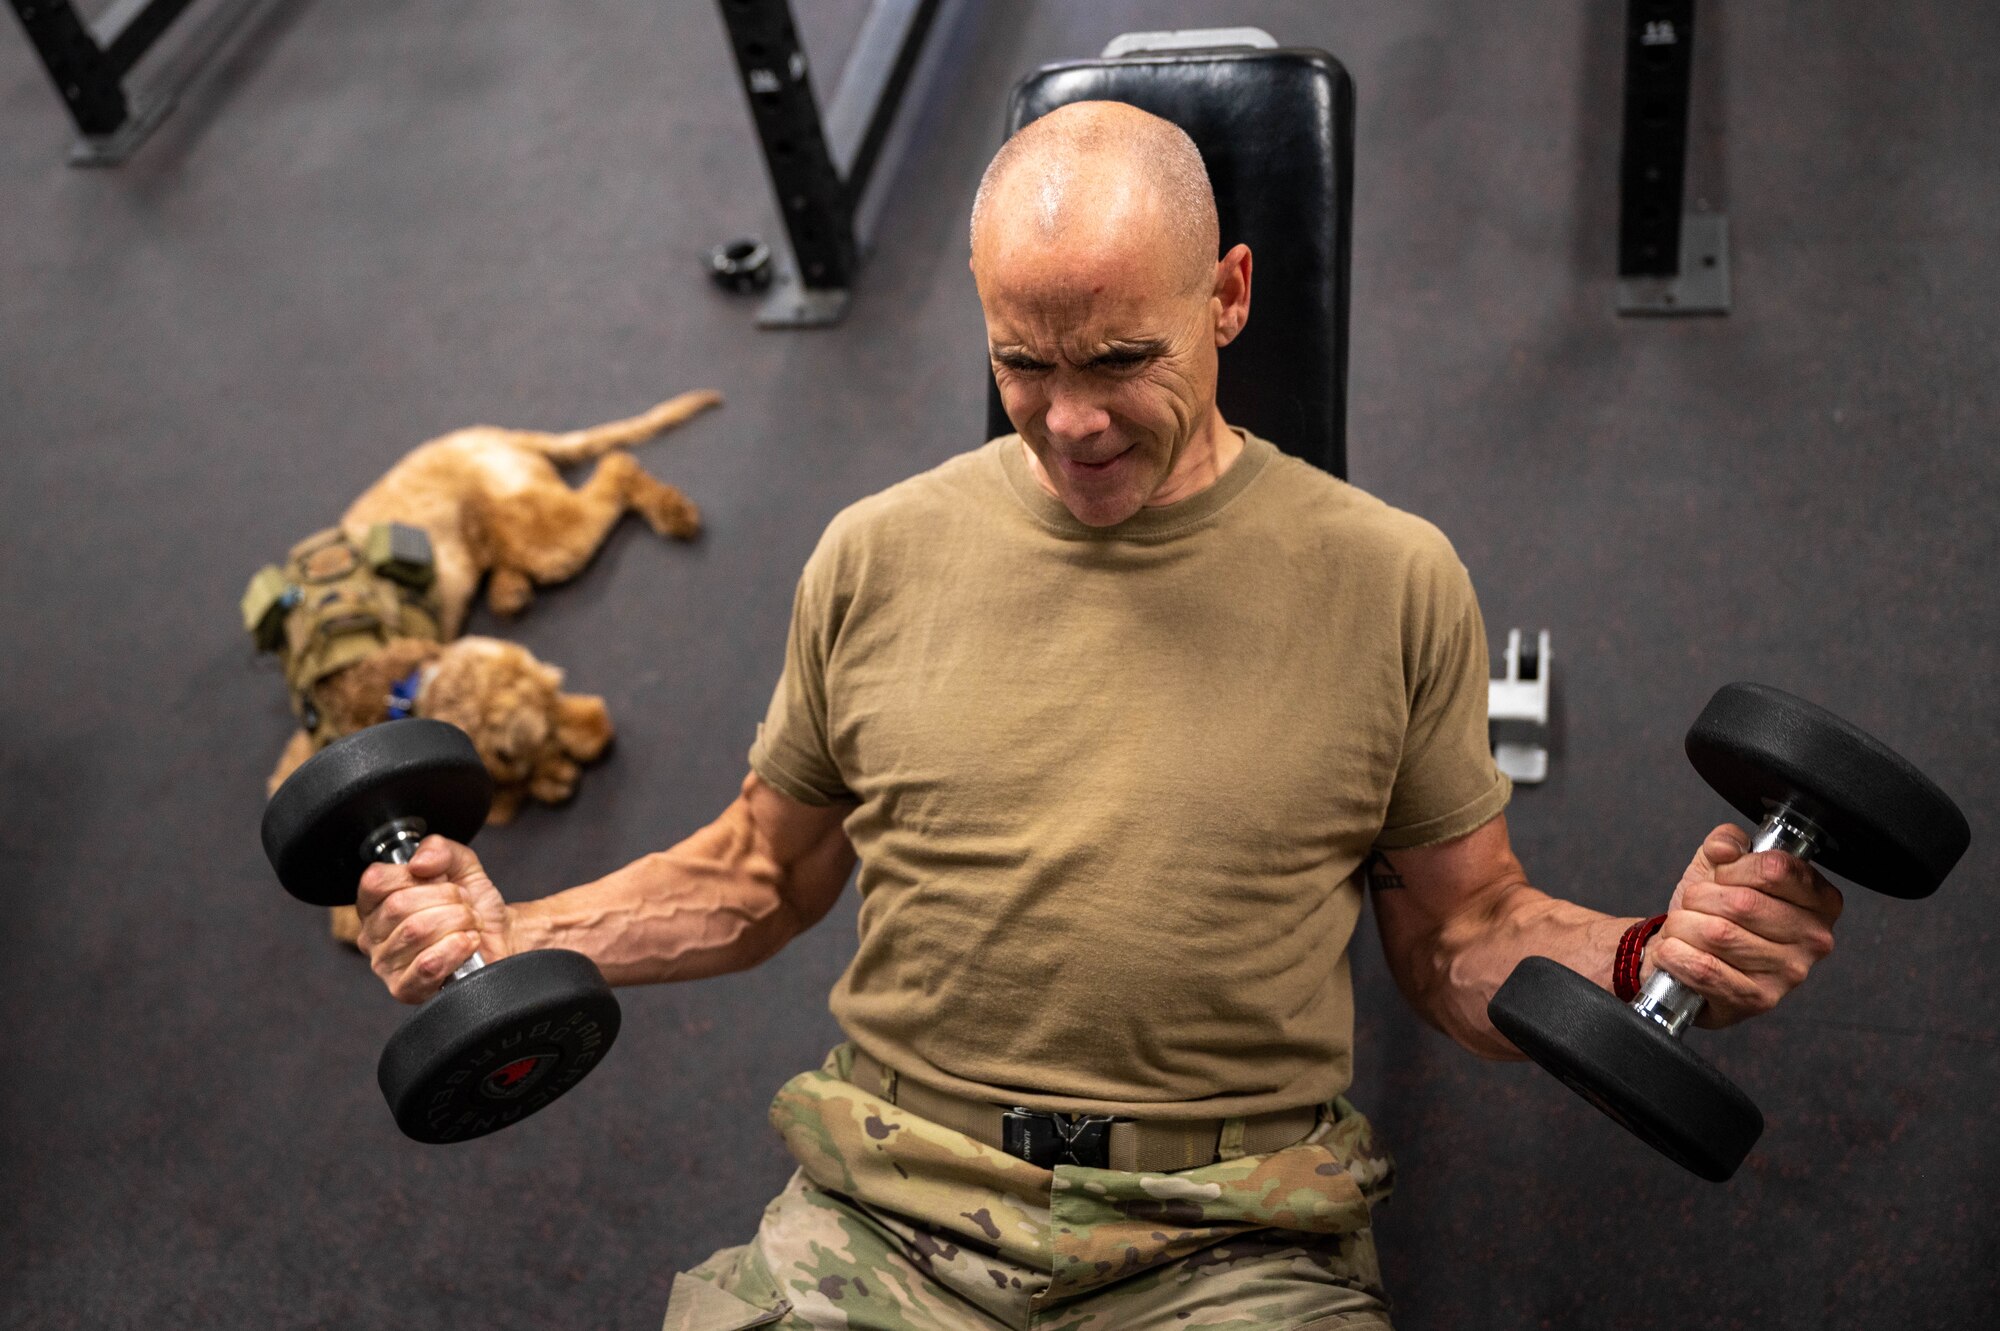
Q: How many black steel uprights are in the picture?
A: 3